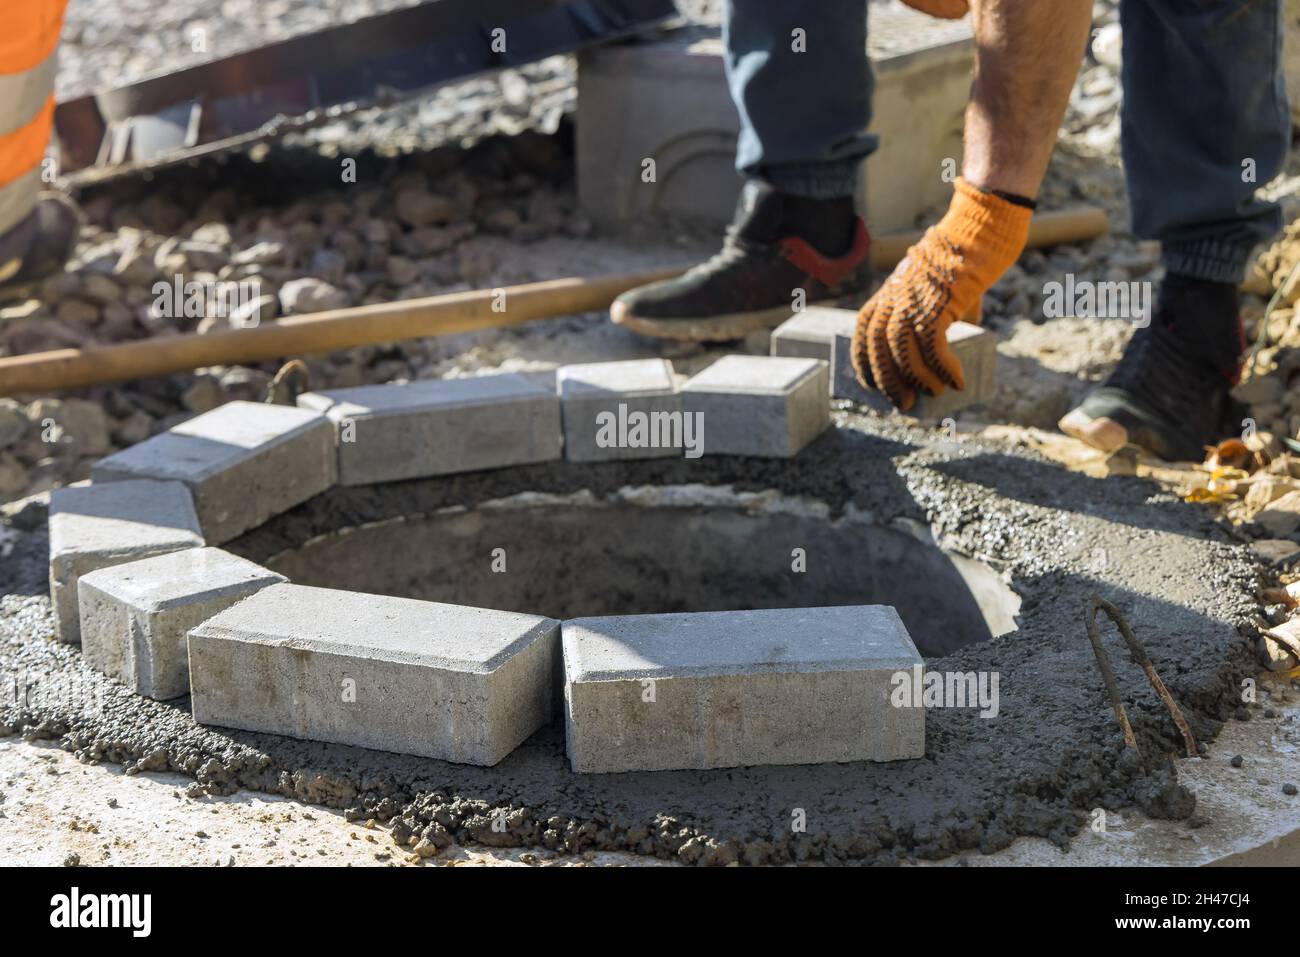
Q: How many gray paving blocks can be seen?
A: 10